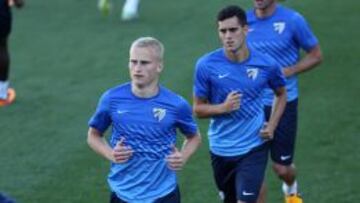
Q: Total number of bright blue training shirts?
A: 3